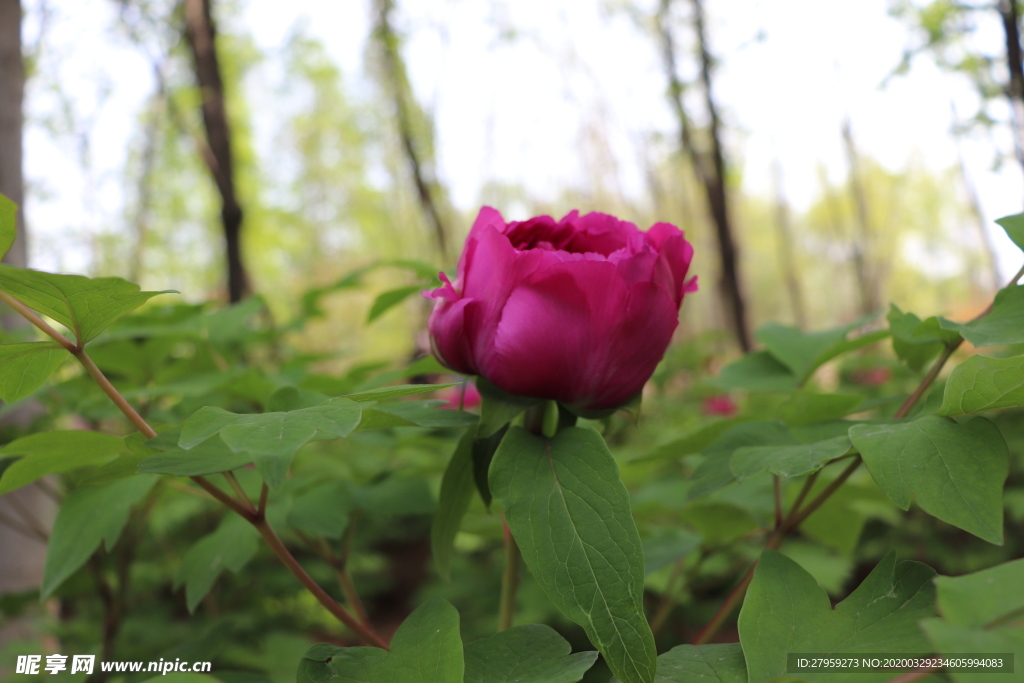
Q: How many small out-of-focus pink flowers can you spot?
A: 3